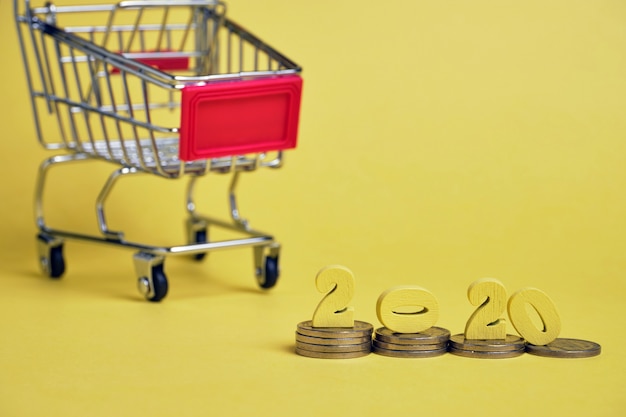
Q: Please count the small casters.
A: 4